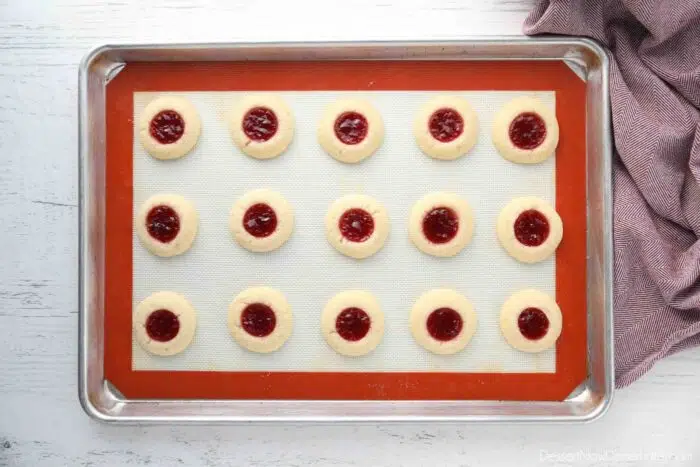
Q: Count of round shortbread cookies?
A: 15